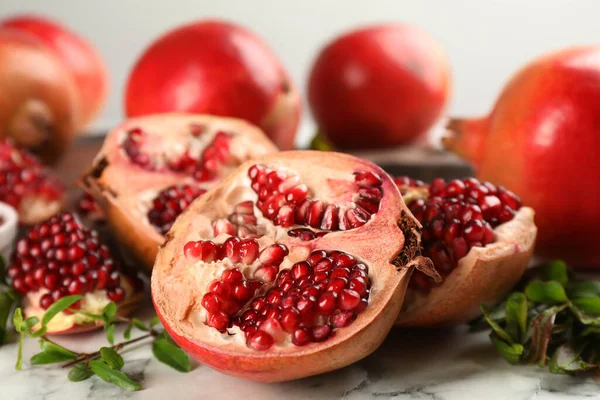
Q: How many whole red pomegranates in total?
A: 5